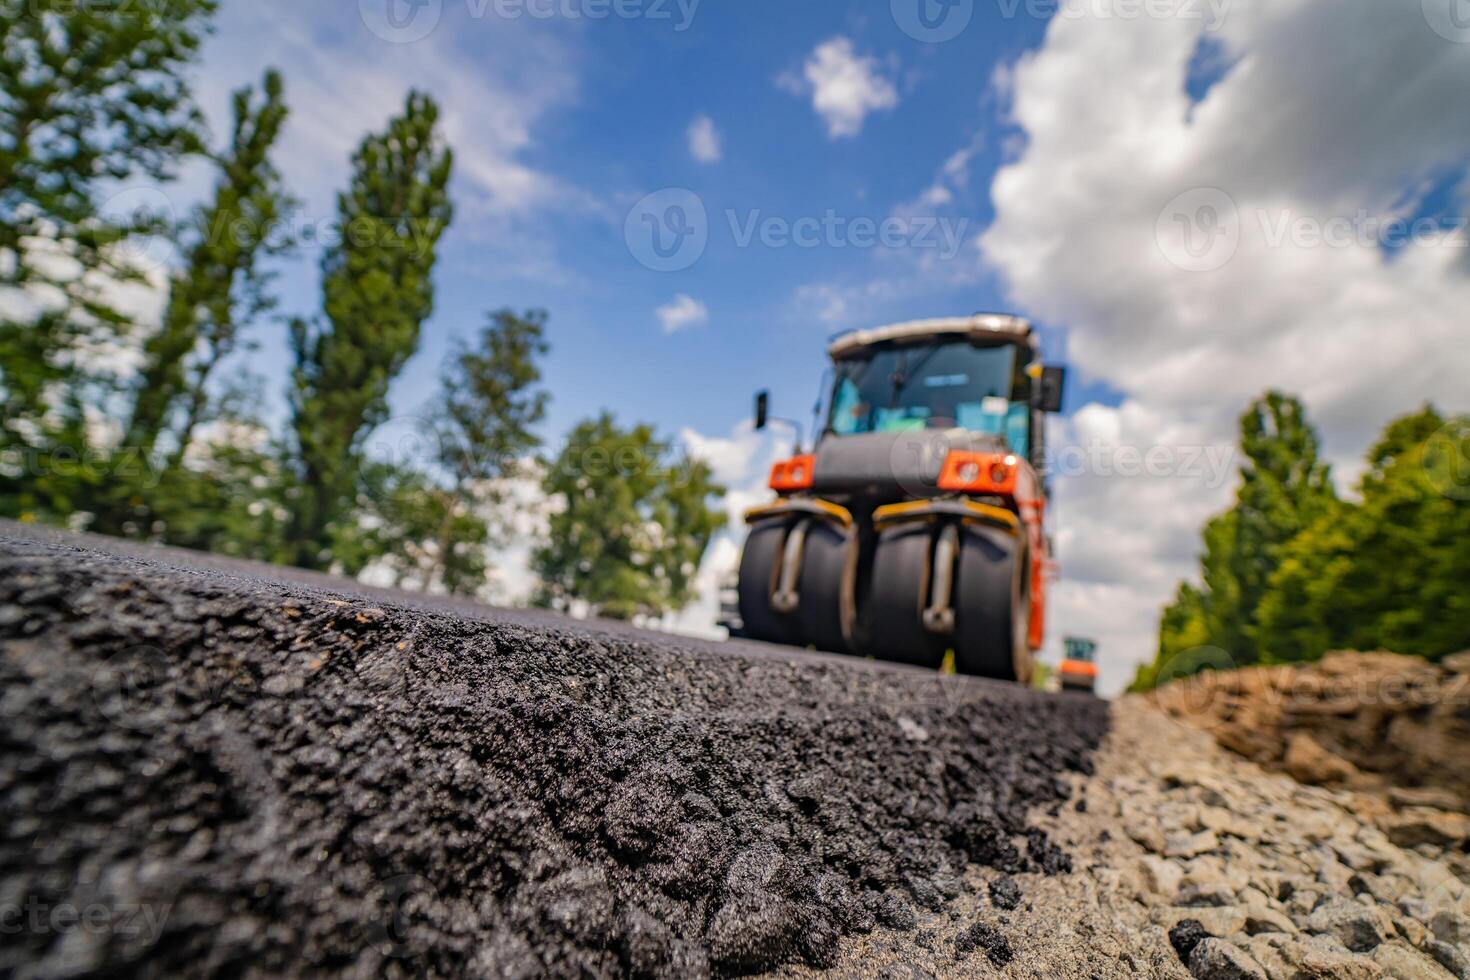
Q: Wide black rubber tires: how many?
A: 4